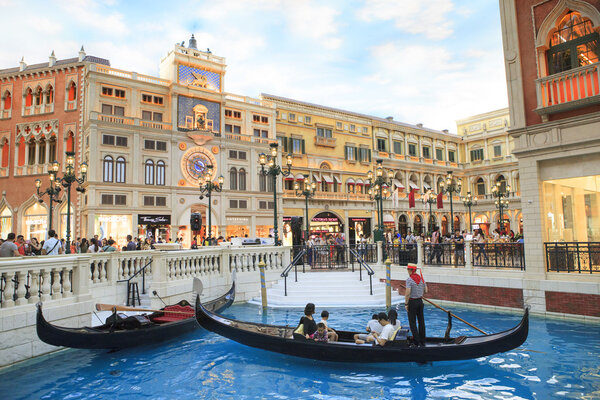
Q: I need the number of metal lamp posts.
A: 12